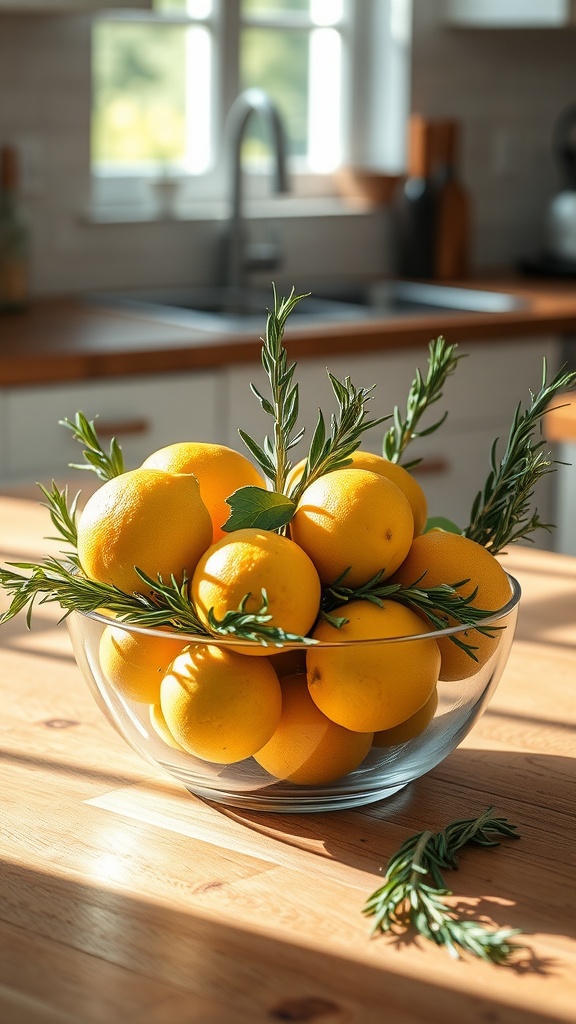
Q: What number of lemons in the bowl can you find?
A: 12